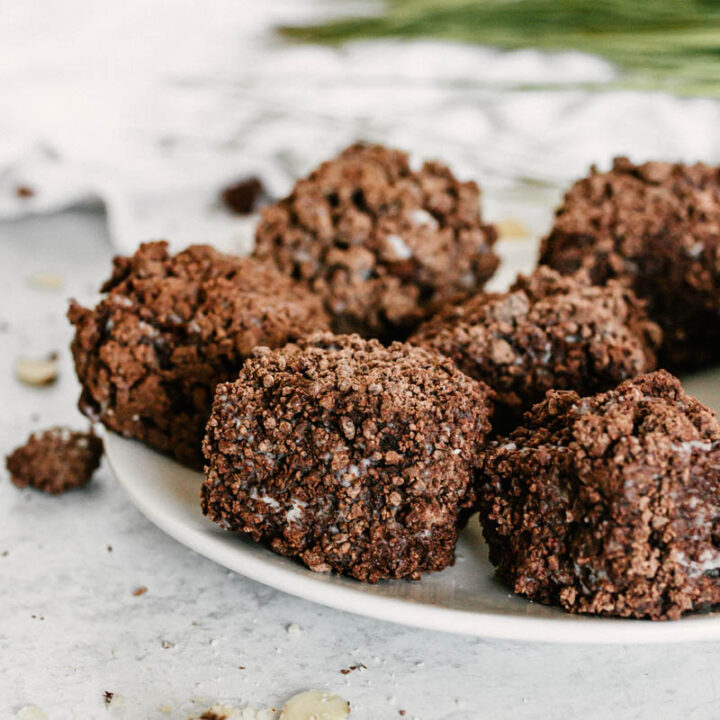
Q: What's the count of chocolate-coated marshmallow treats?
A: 6